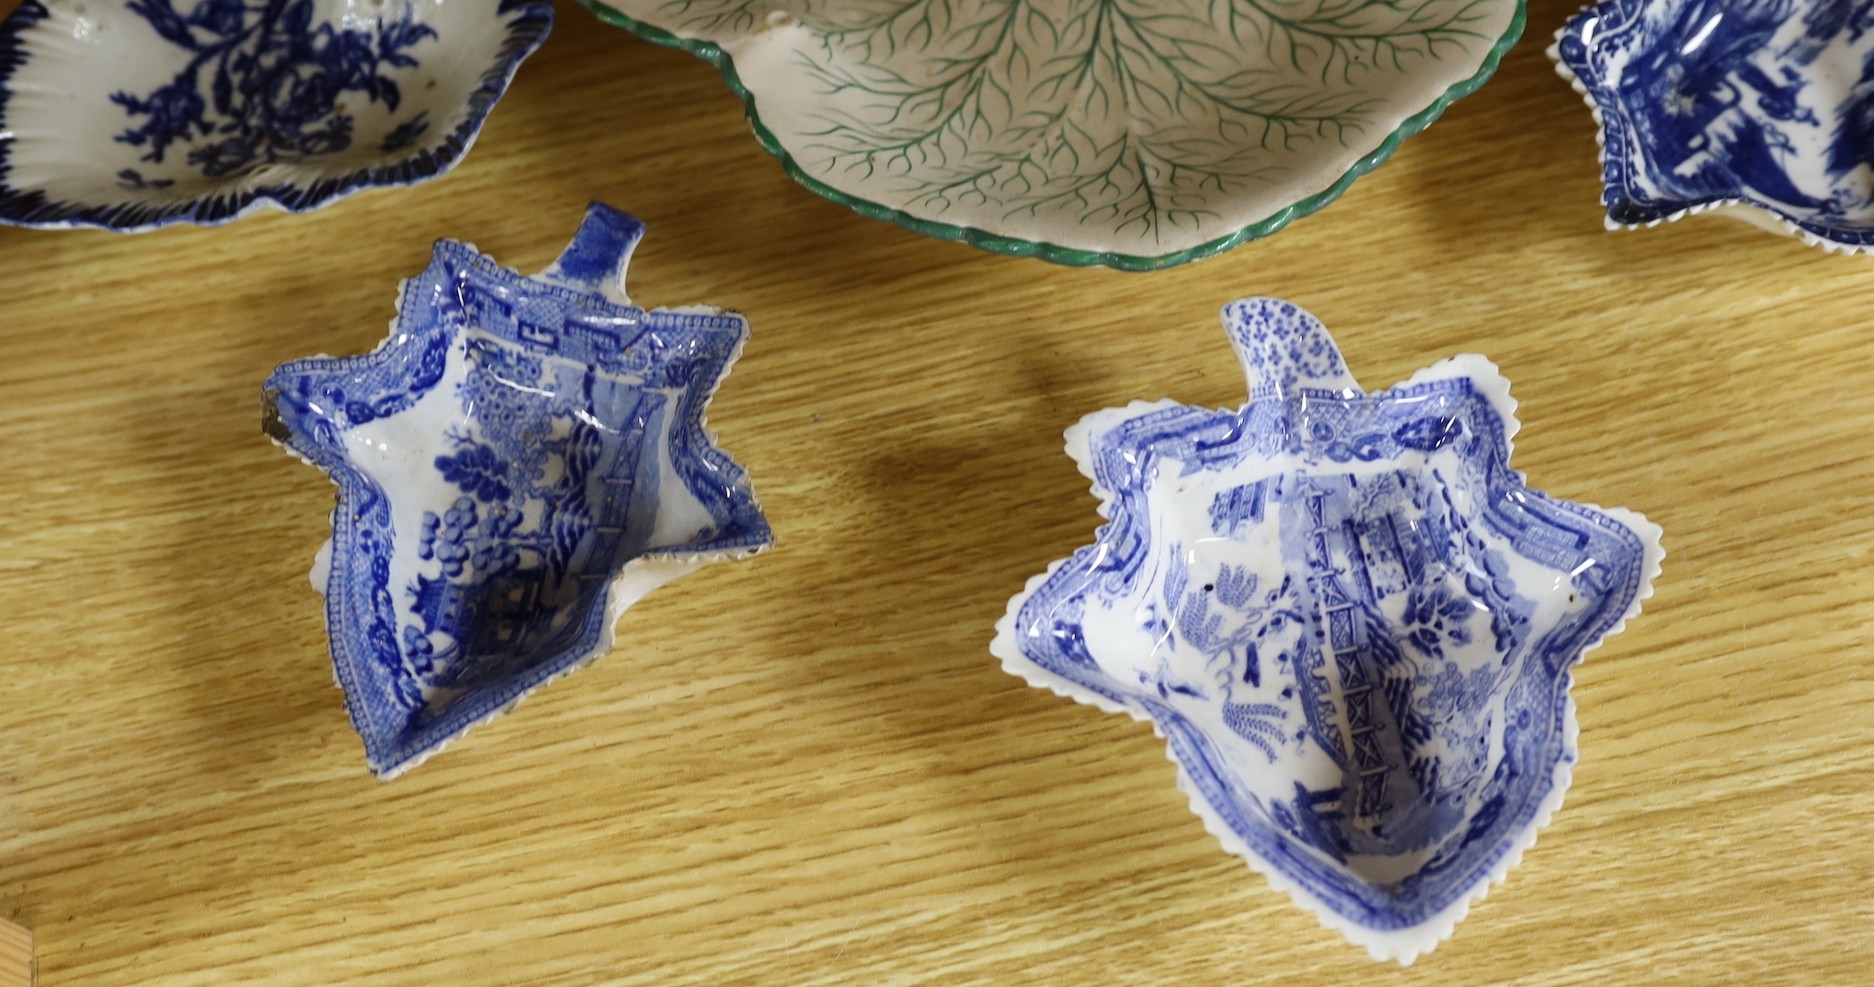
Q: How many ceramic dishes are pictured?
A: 5